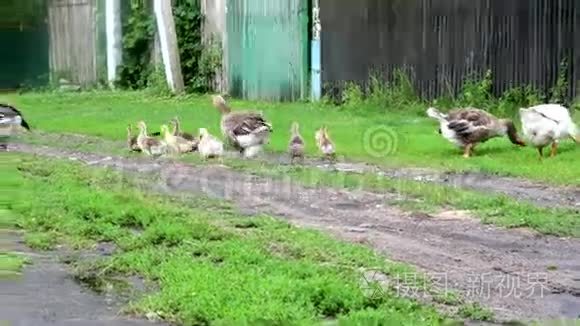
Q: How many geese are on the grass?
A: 11